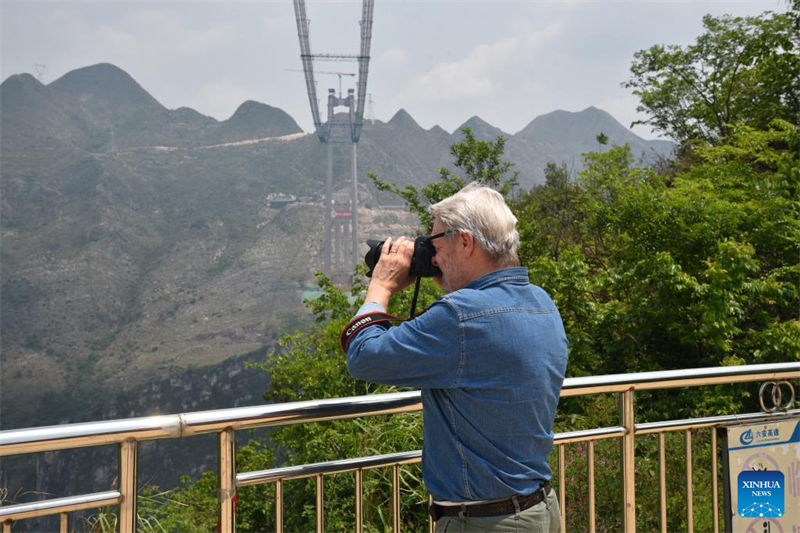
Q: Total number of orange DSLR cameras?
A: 0